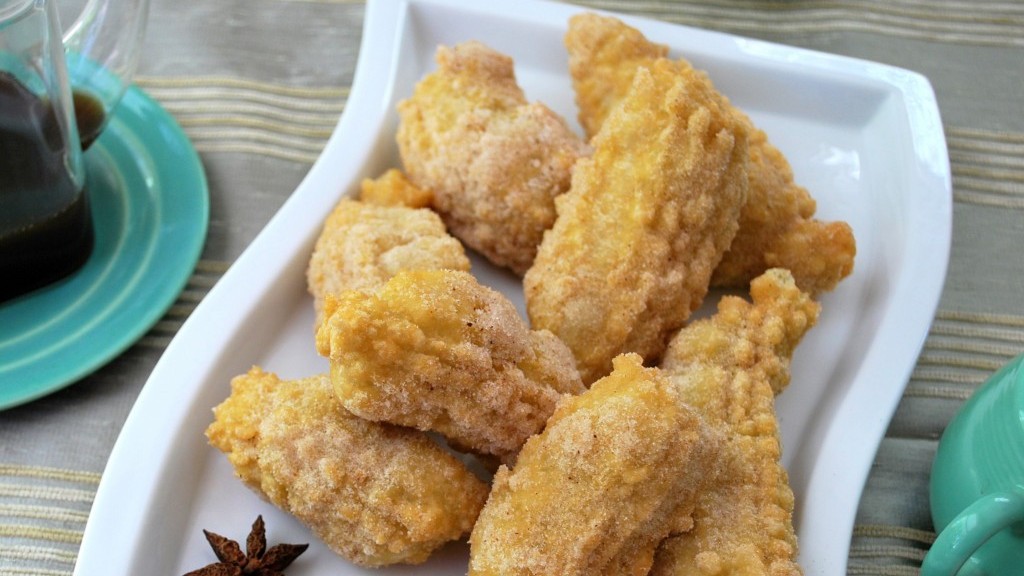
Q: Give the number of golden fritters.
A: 8